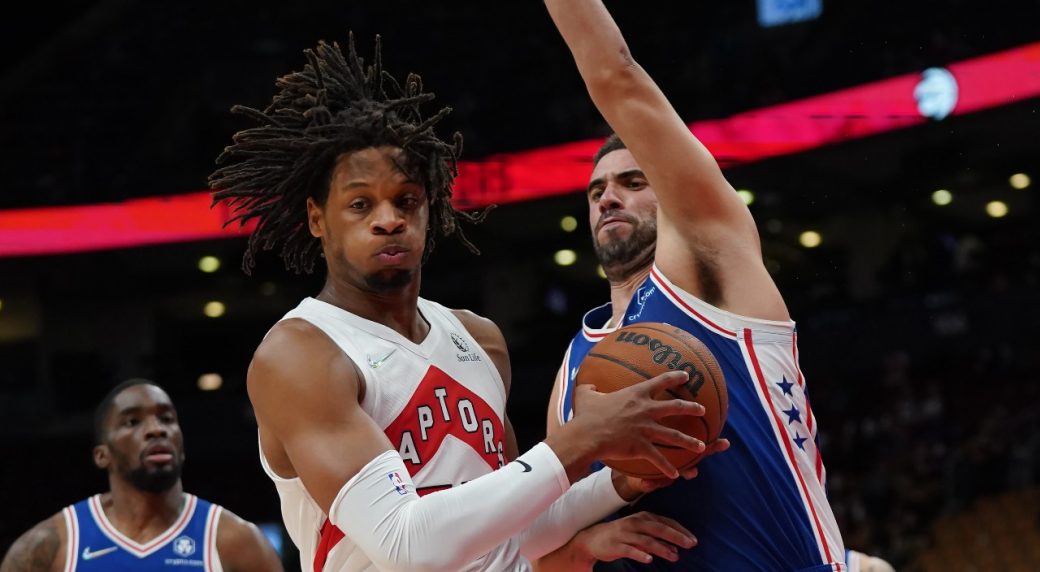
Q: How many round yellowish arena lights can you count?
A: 11